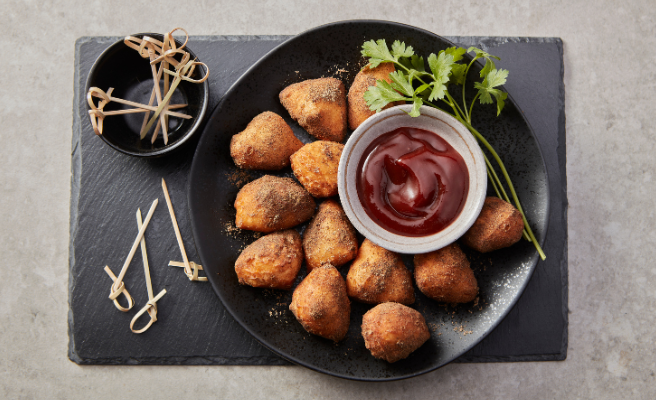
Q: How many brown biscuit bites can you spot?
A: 12